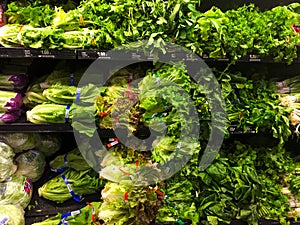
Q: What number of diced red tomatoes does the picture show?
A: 0